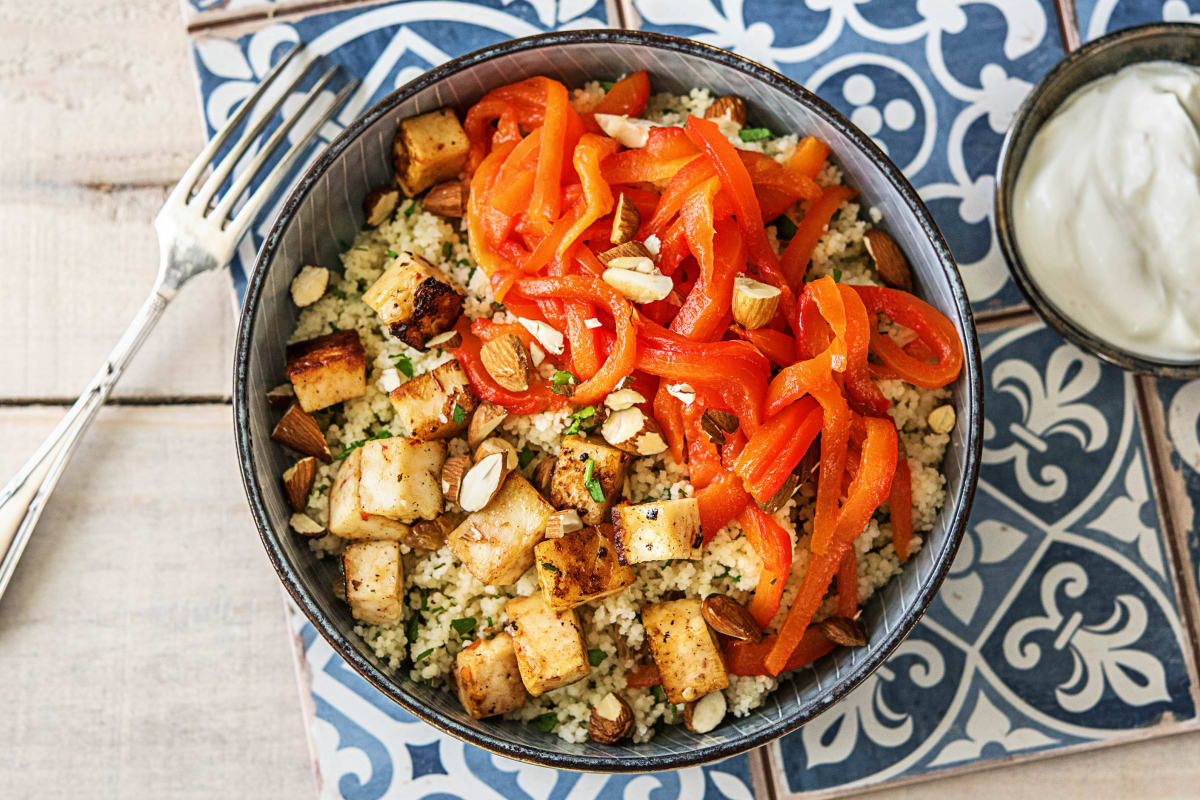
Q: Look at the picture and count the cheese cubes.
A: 14